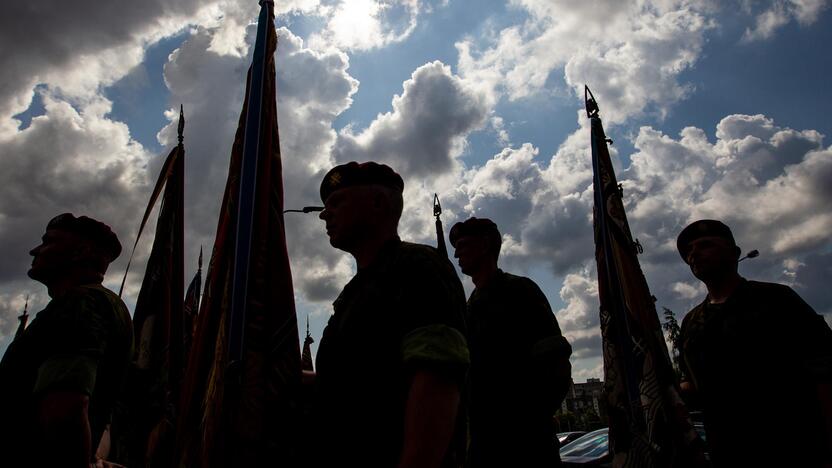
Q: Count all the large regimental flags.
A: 3